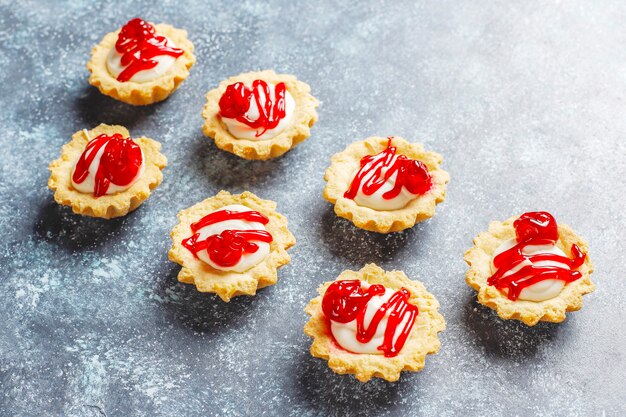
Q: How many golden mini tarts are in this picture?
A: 7